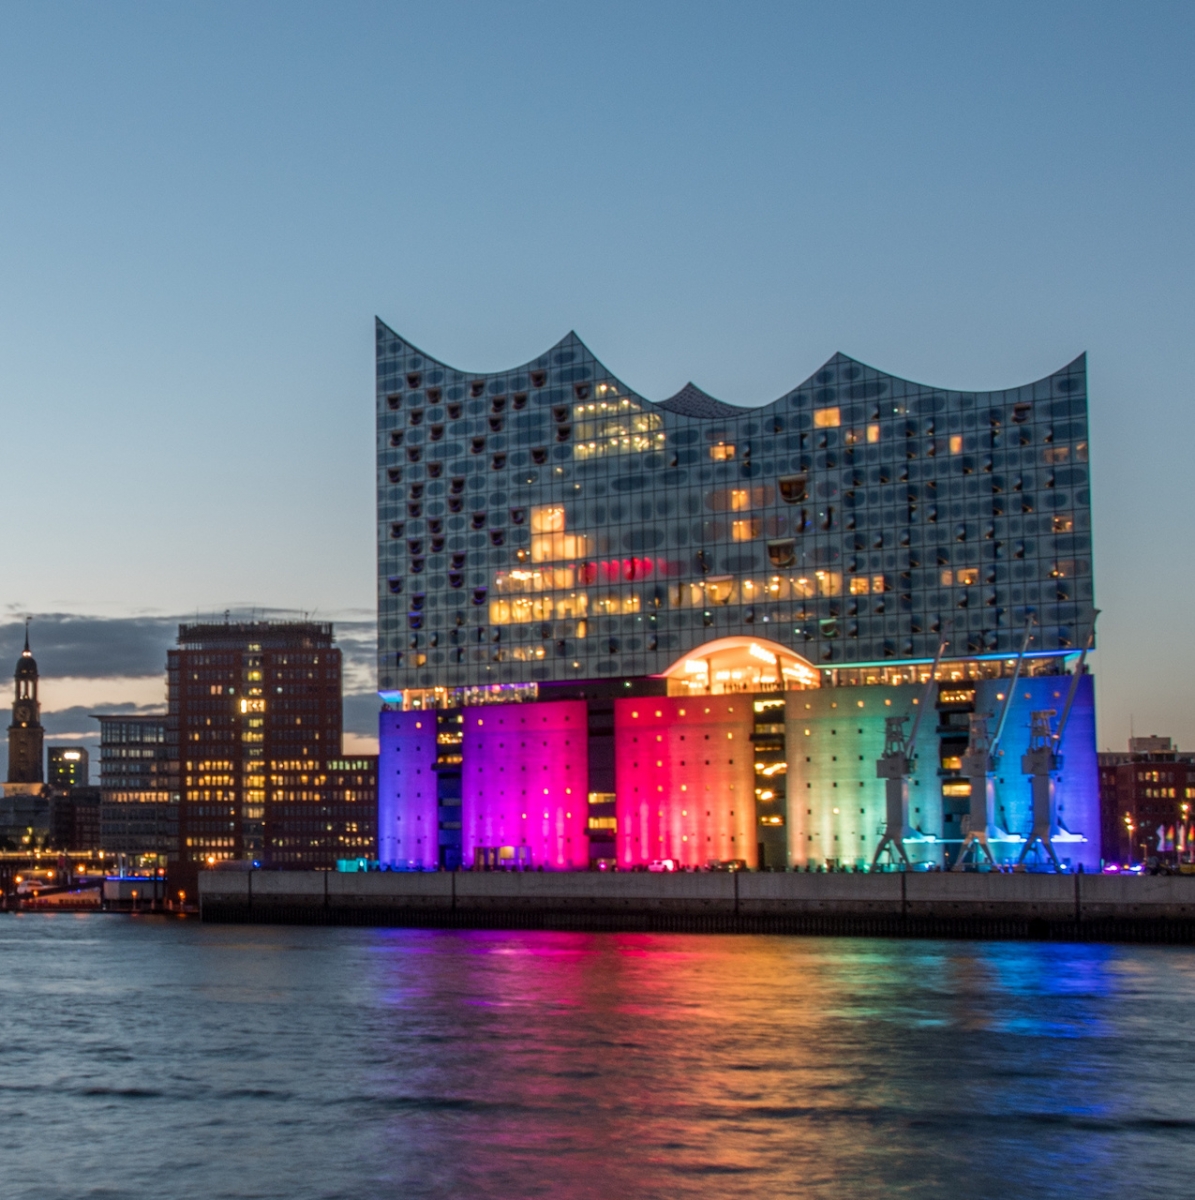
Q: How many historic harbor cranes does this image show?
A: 3